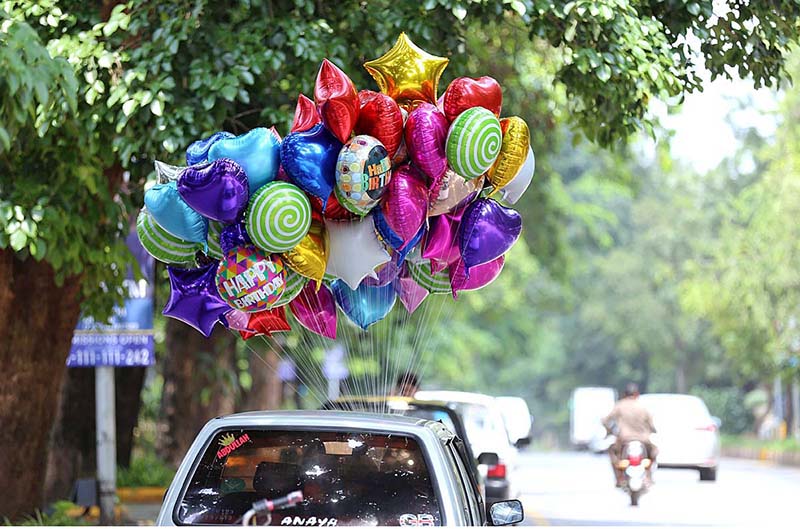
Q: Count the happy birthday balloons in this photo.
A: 2